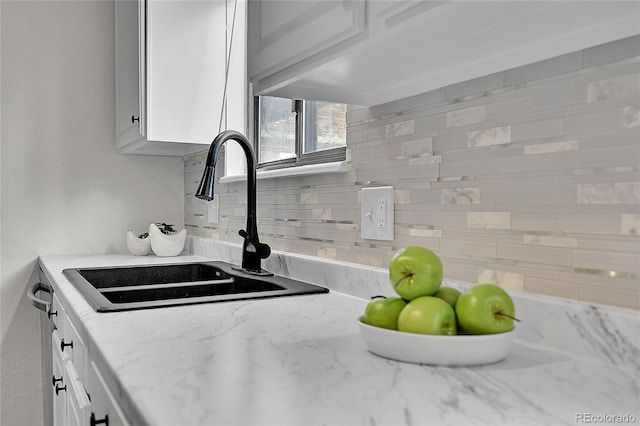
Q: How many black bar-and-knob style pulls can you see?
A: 6